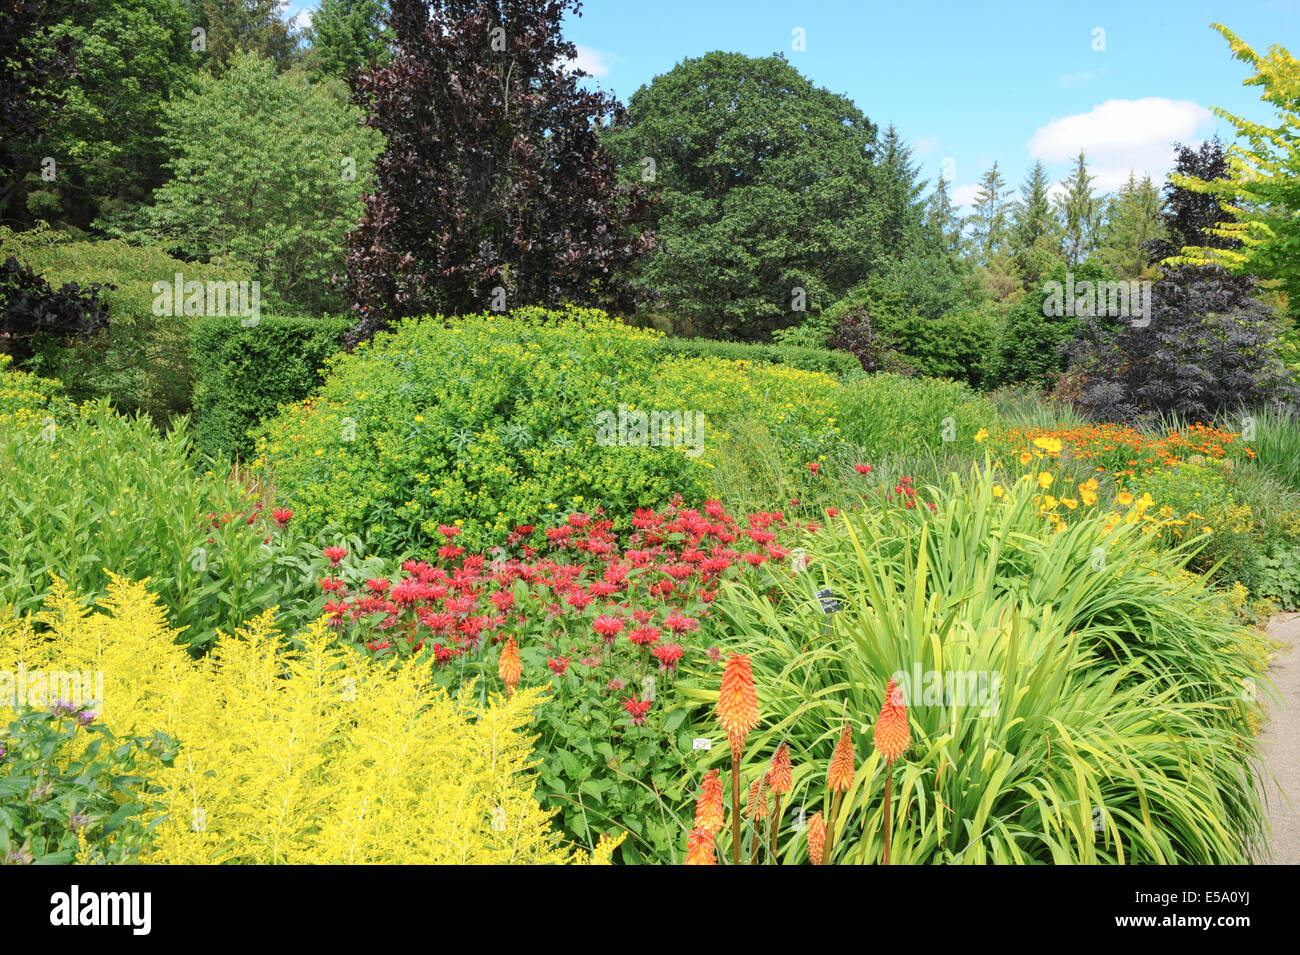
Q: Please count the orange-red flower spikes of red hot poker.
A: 9